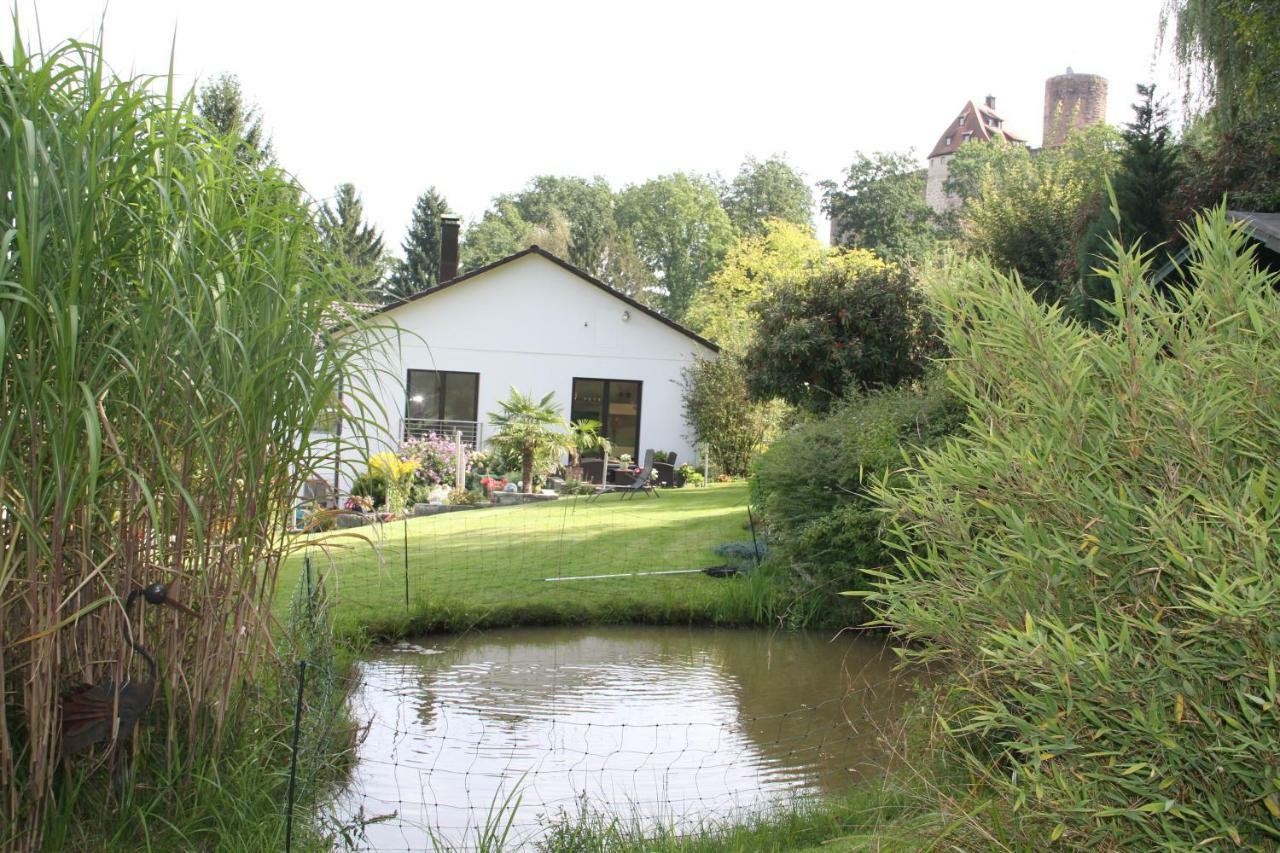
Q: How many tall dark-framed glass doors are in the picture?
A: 2